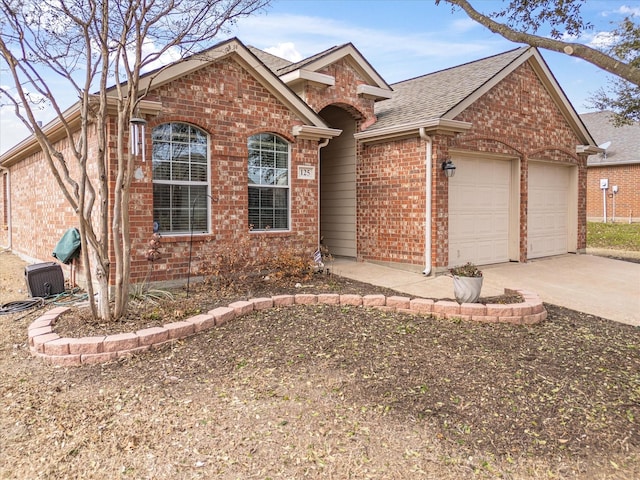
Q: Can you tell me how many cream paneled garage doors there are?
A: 2